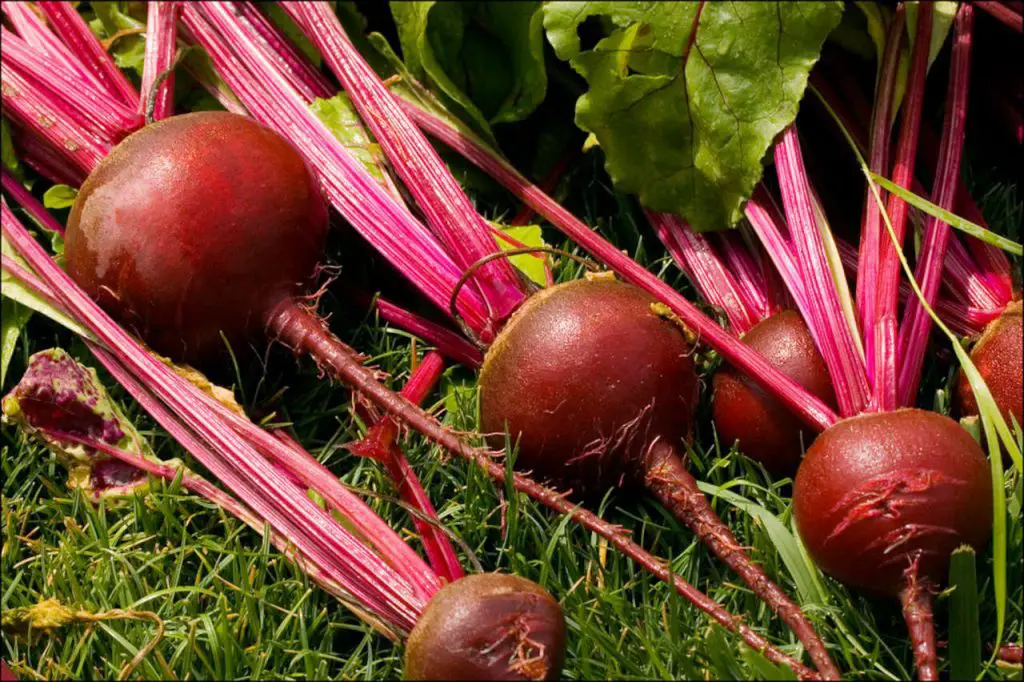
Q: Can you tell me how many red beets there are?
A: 6